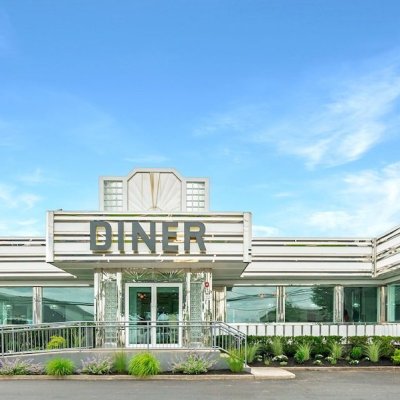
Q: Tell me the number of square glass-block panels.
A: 2